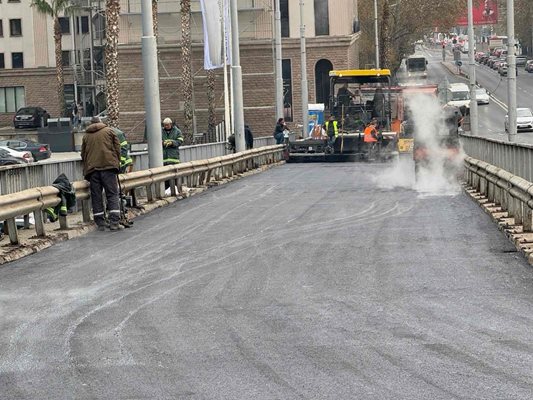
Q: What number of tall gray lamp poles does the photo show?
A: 7